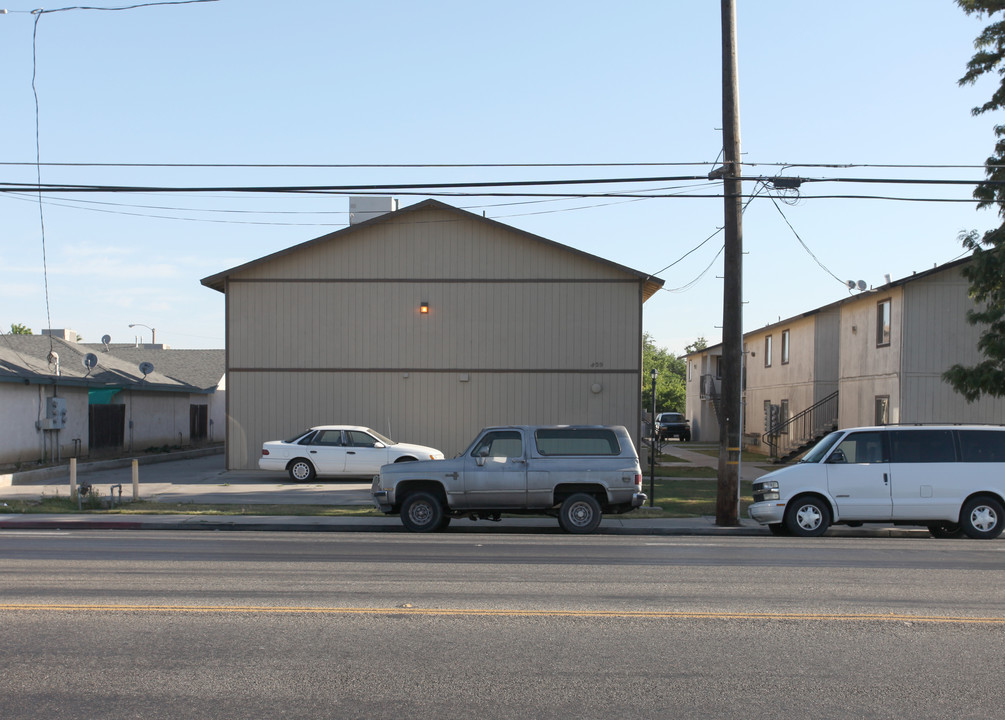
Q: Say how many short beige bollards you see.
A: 2